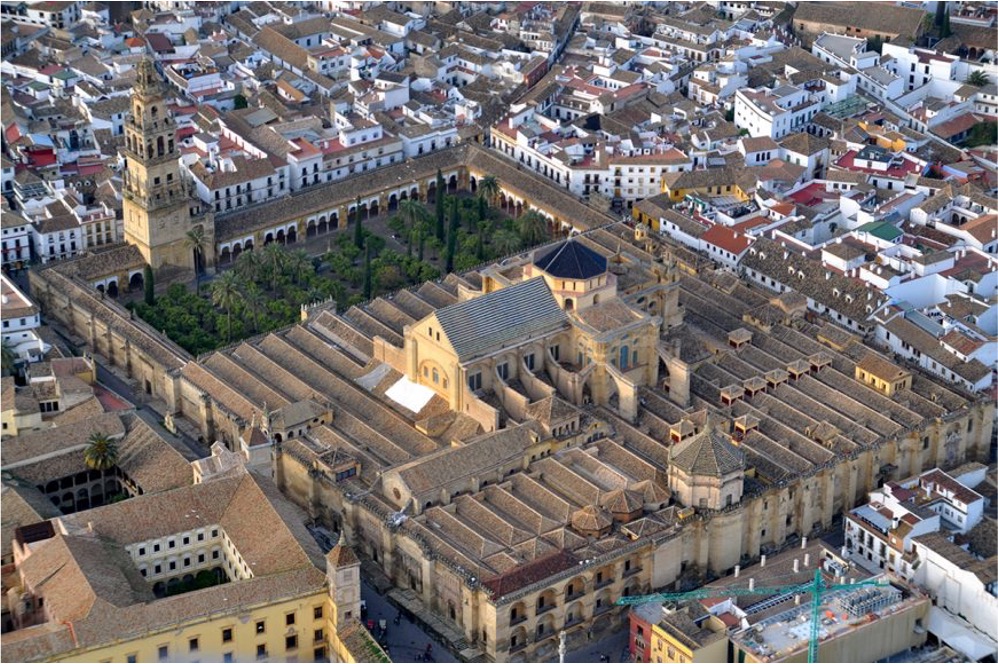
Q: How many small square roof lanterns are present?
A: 8